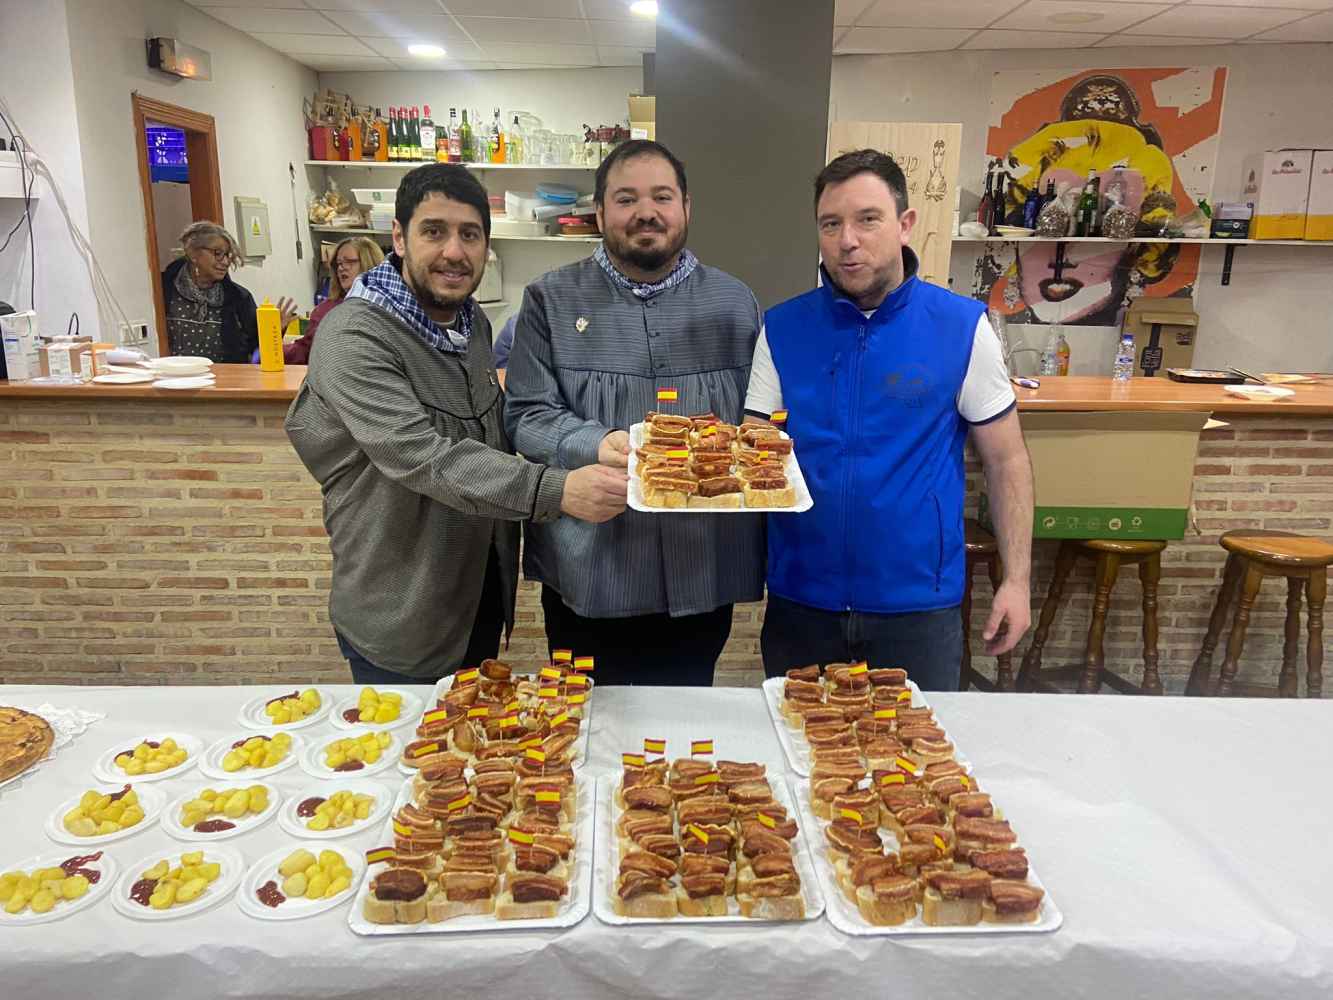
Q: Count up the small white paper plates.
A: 11